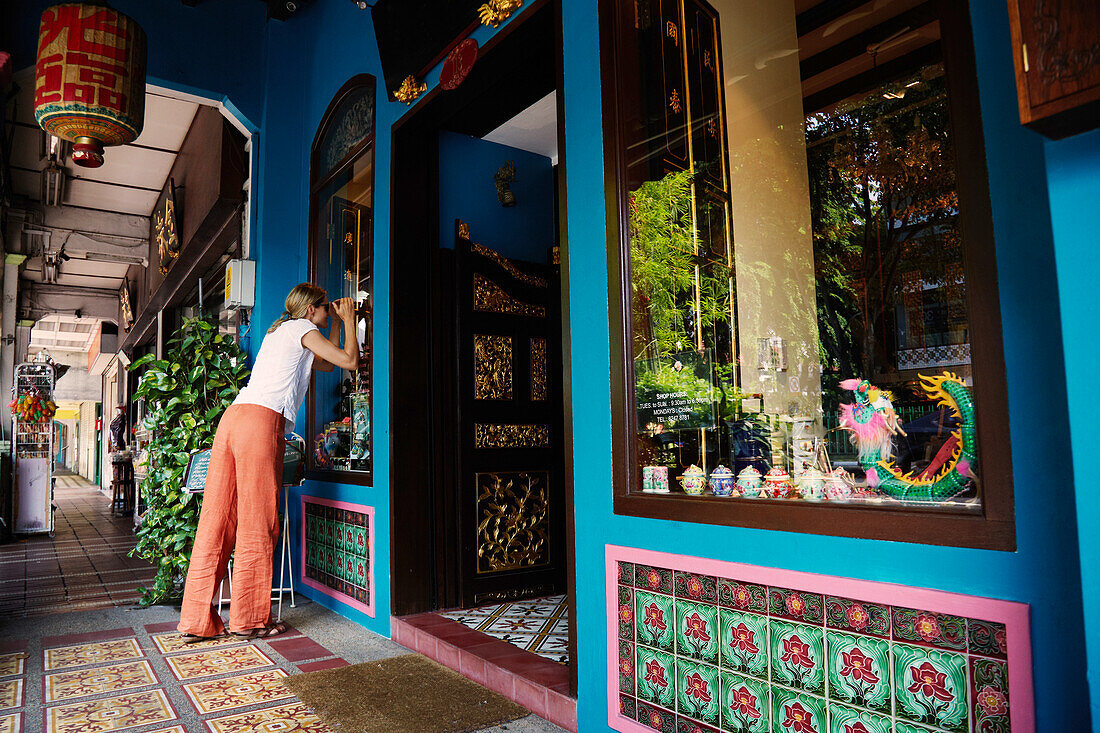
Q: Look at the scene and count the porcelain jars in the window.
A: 6